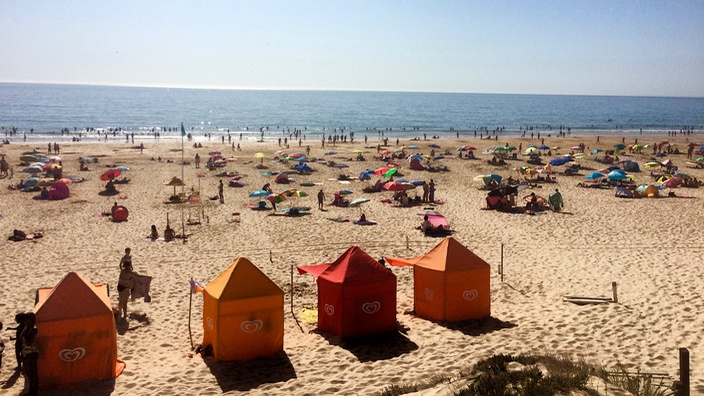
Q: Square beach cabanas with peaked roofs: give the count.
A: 4